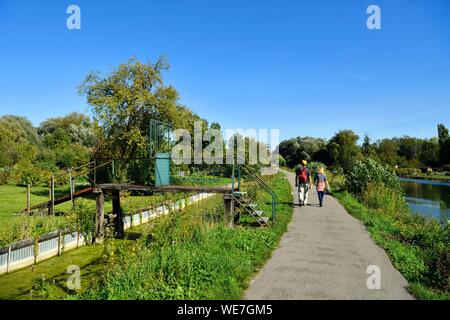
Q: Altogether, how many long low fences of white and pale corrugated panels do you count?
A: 1